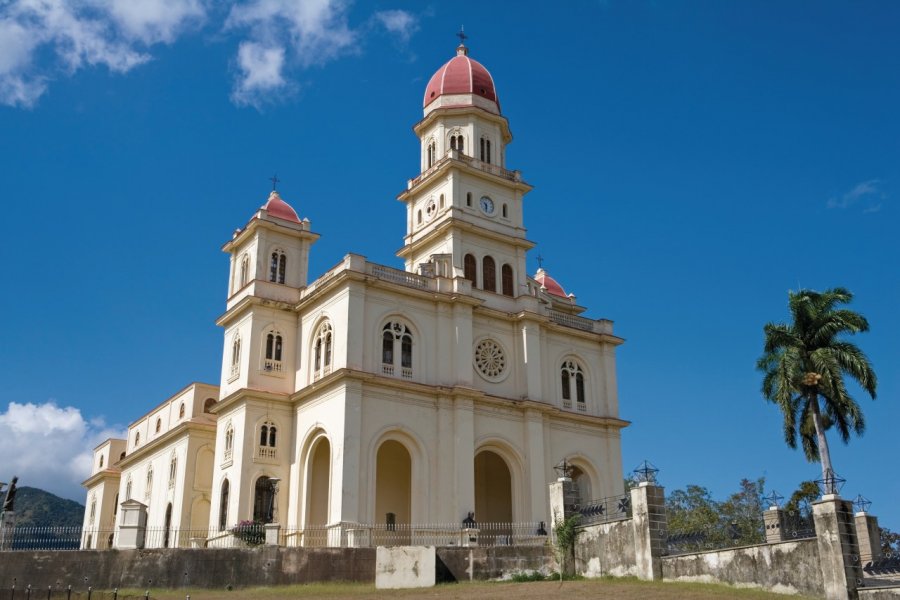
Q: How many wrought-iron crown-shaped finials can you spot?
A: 5